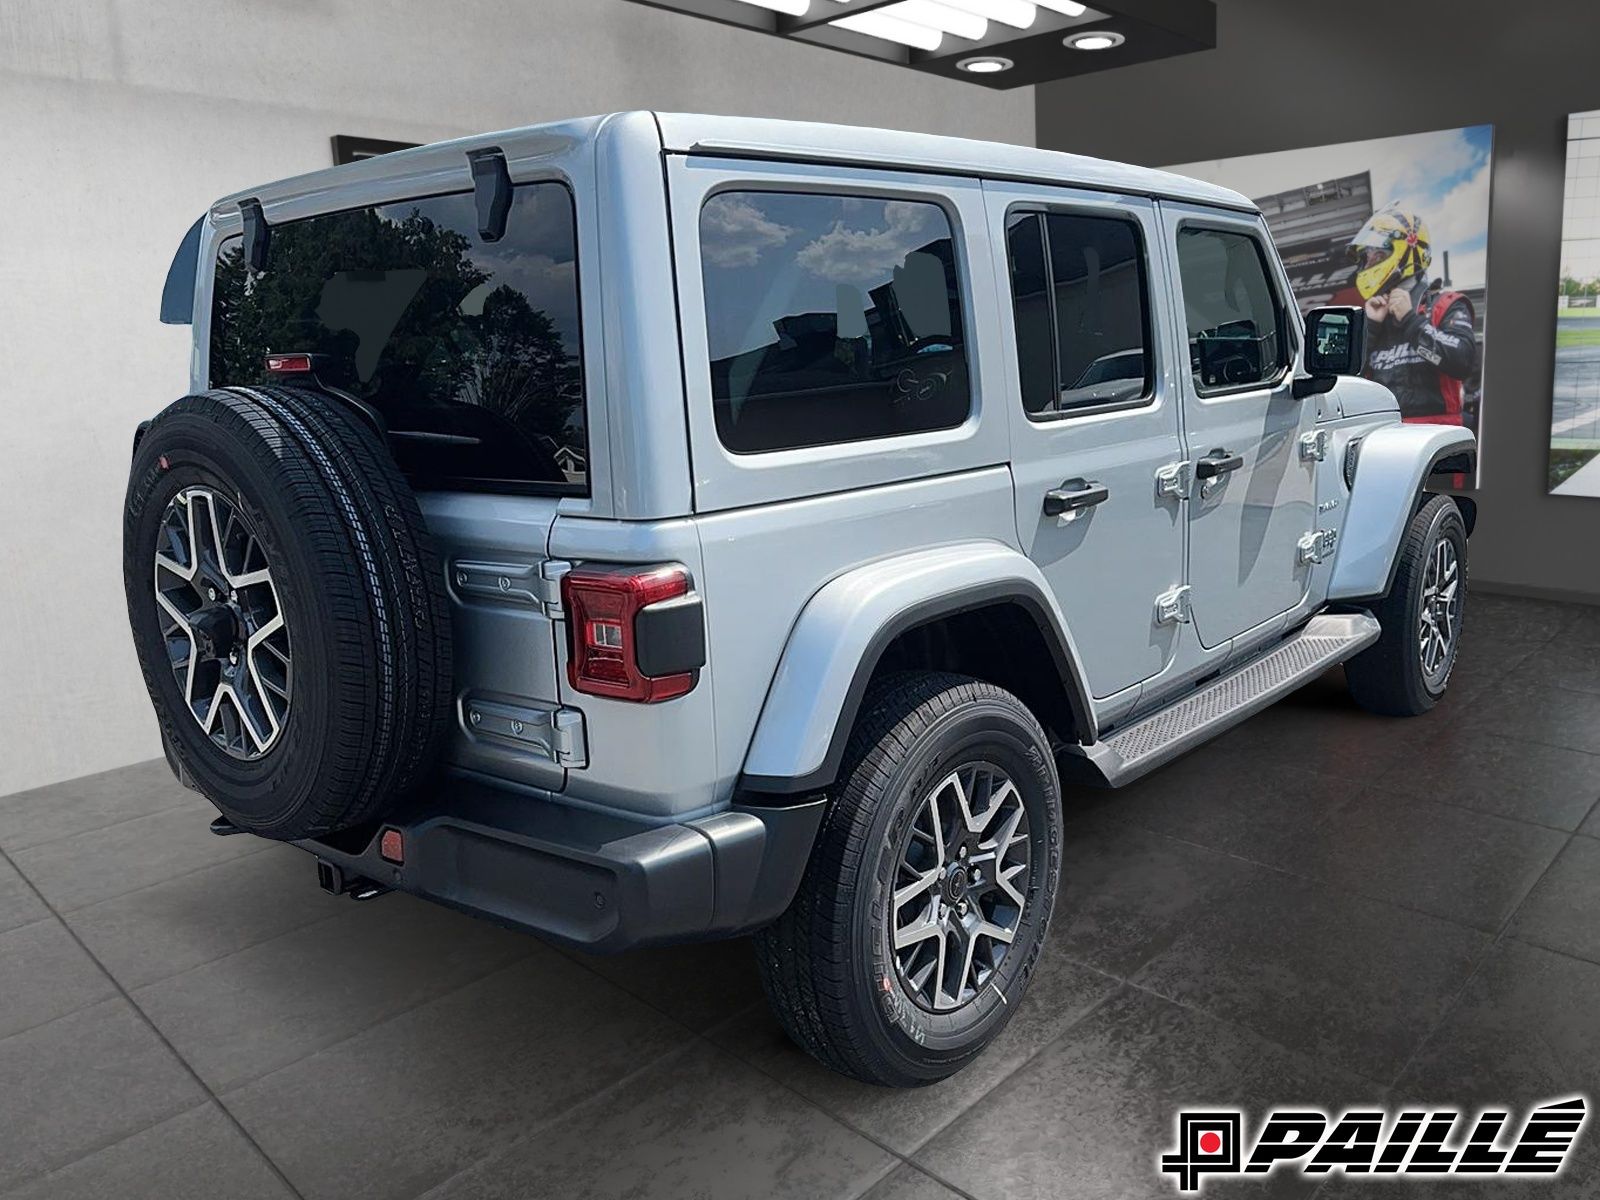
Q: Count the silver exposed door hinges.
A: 6